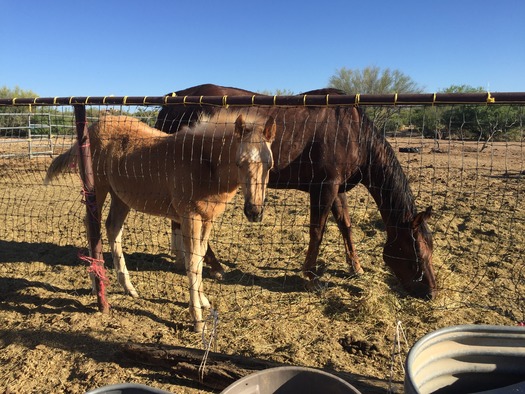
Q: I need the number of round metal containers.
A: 3